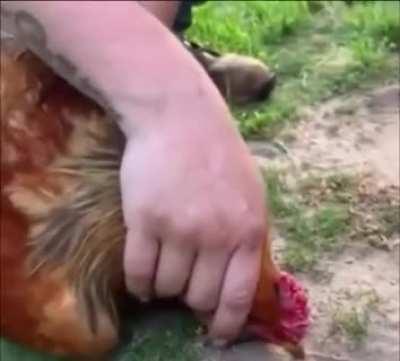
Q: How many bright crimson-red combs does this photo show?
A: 1